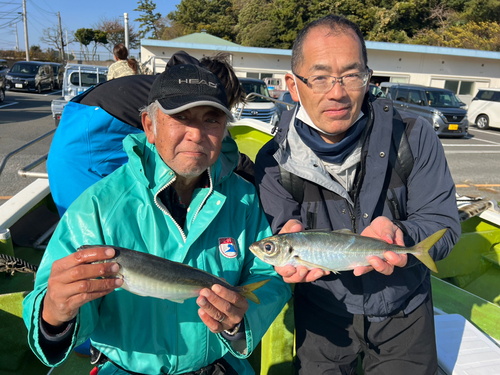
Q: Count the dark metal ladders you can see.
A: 0